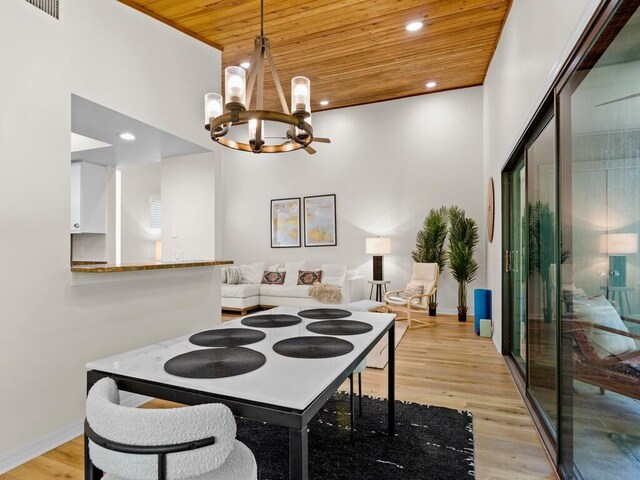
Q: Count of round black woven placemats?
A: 6